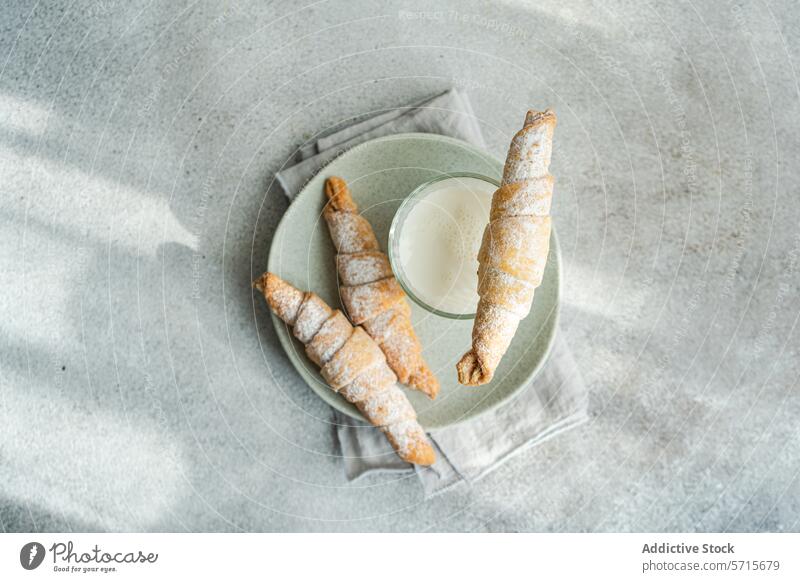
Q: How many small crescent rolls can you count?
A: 3